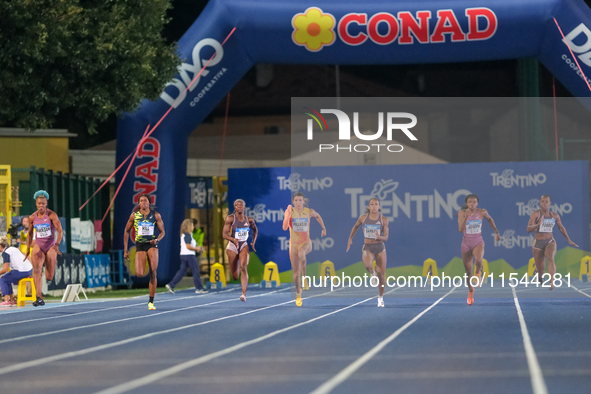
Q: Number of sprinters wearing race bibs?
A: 7